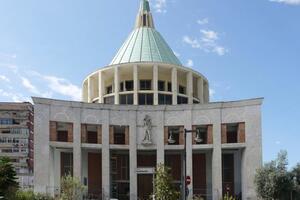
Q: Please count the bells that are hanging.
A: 2